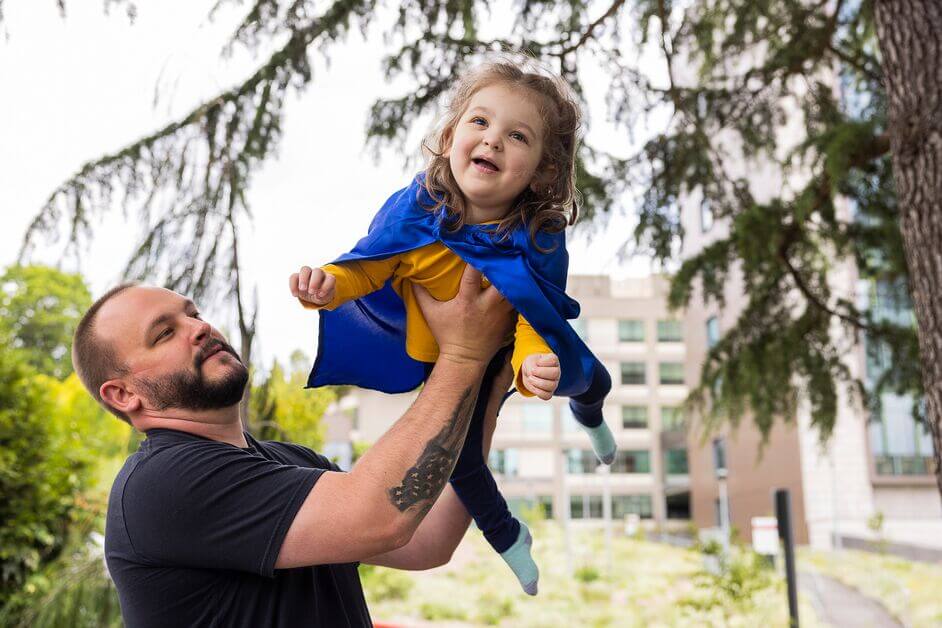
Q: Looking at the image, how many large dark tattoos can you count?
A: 1